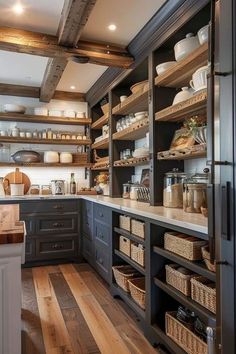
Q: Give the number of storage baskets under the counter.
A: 11